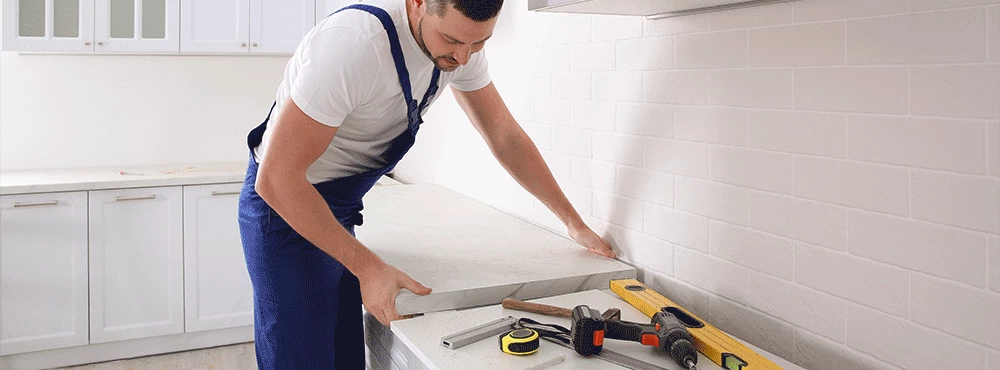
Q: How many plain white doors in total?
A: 5